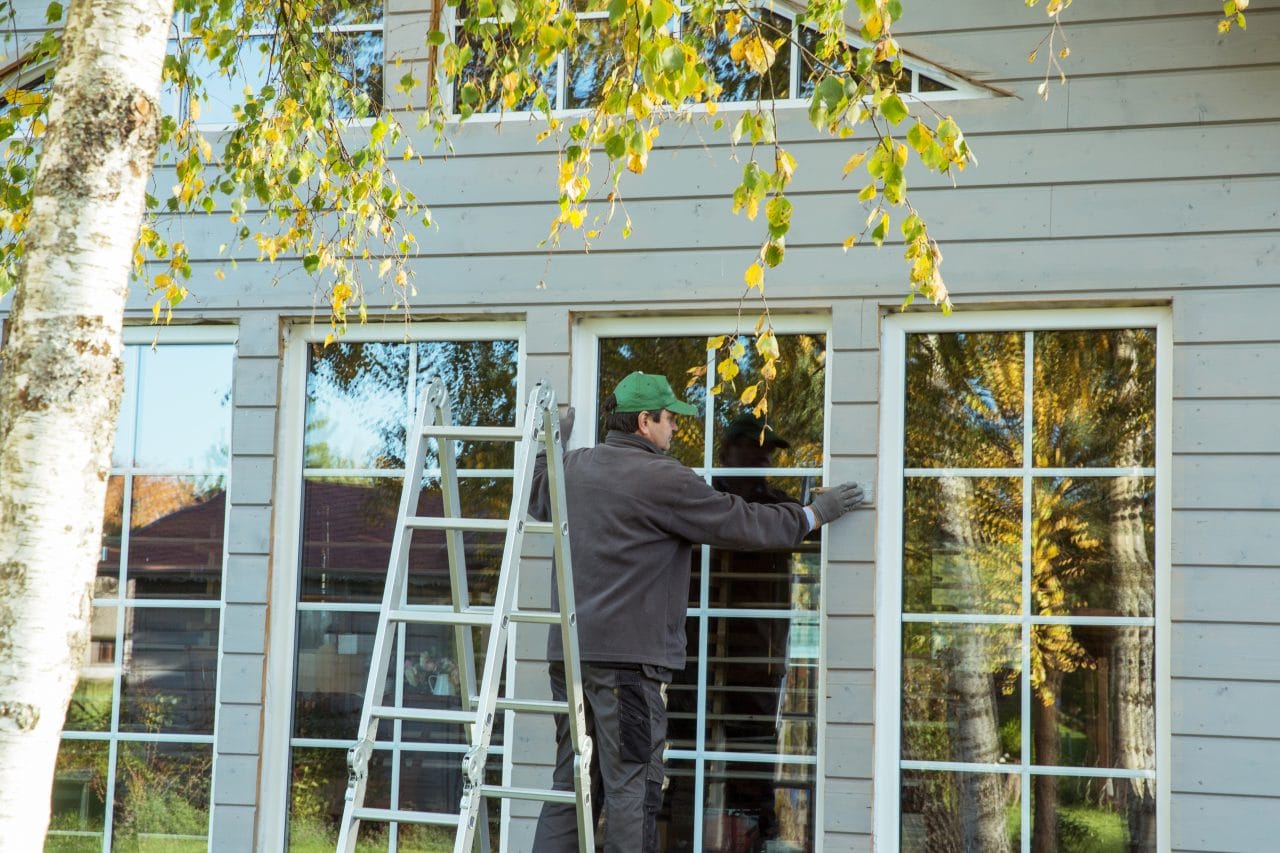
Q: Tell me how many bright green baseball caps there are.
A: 1